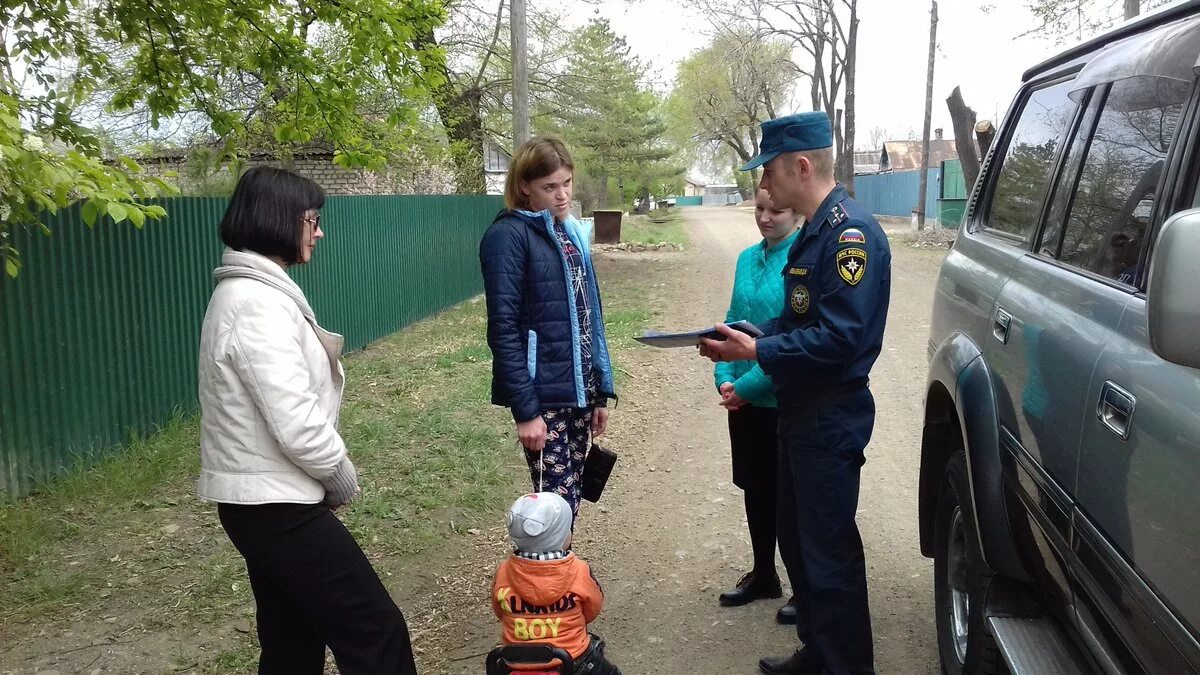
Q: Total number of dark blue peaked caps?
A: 1